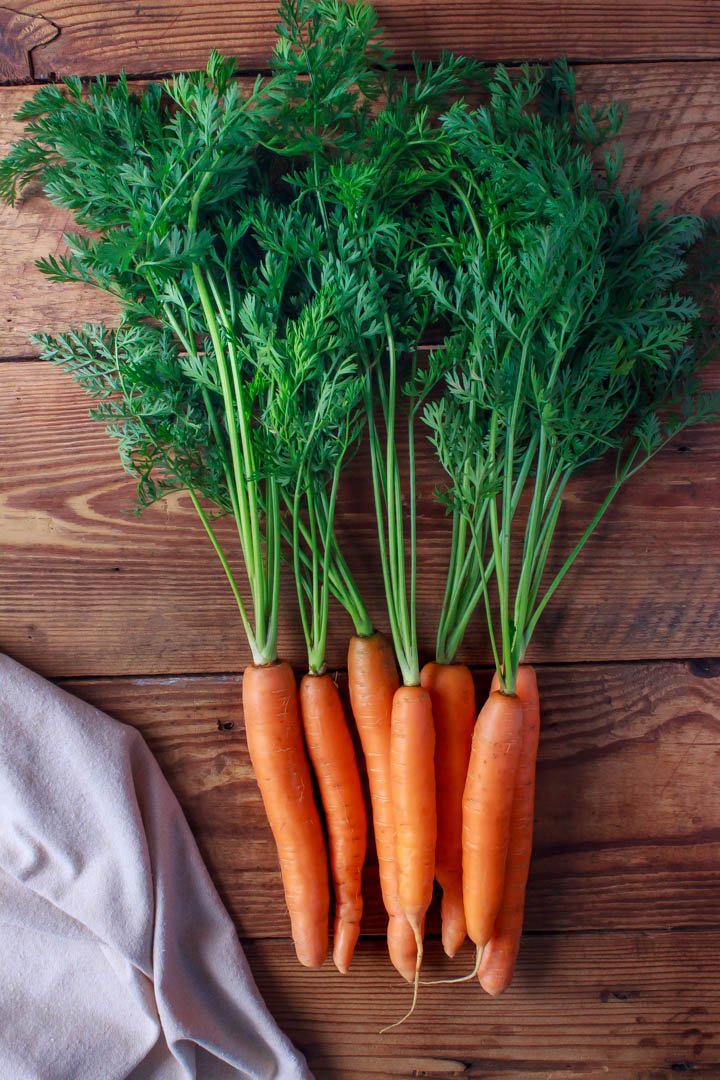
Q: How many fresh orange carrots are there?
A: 7